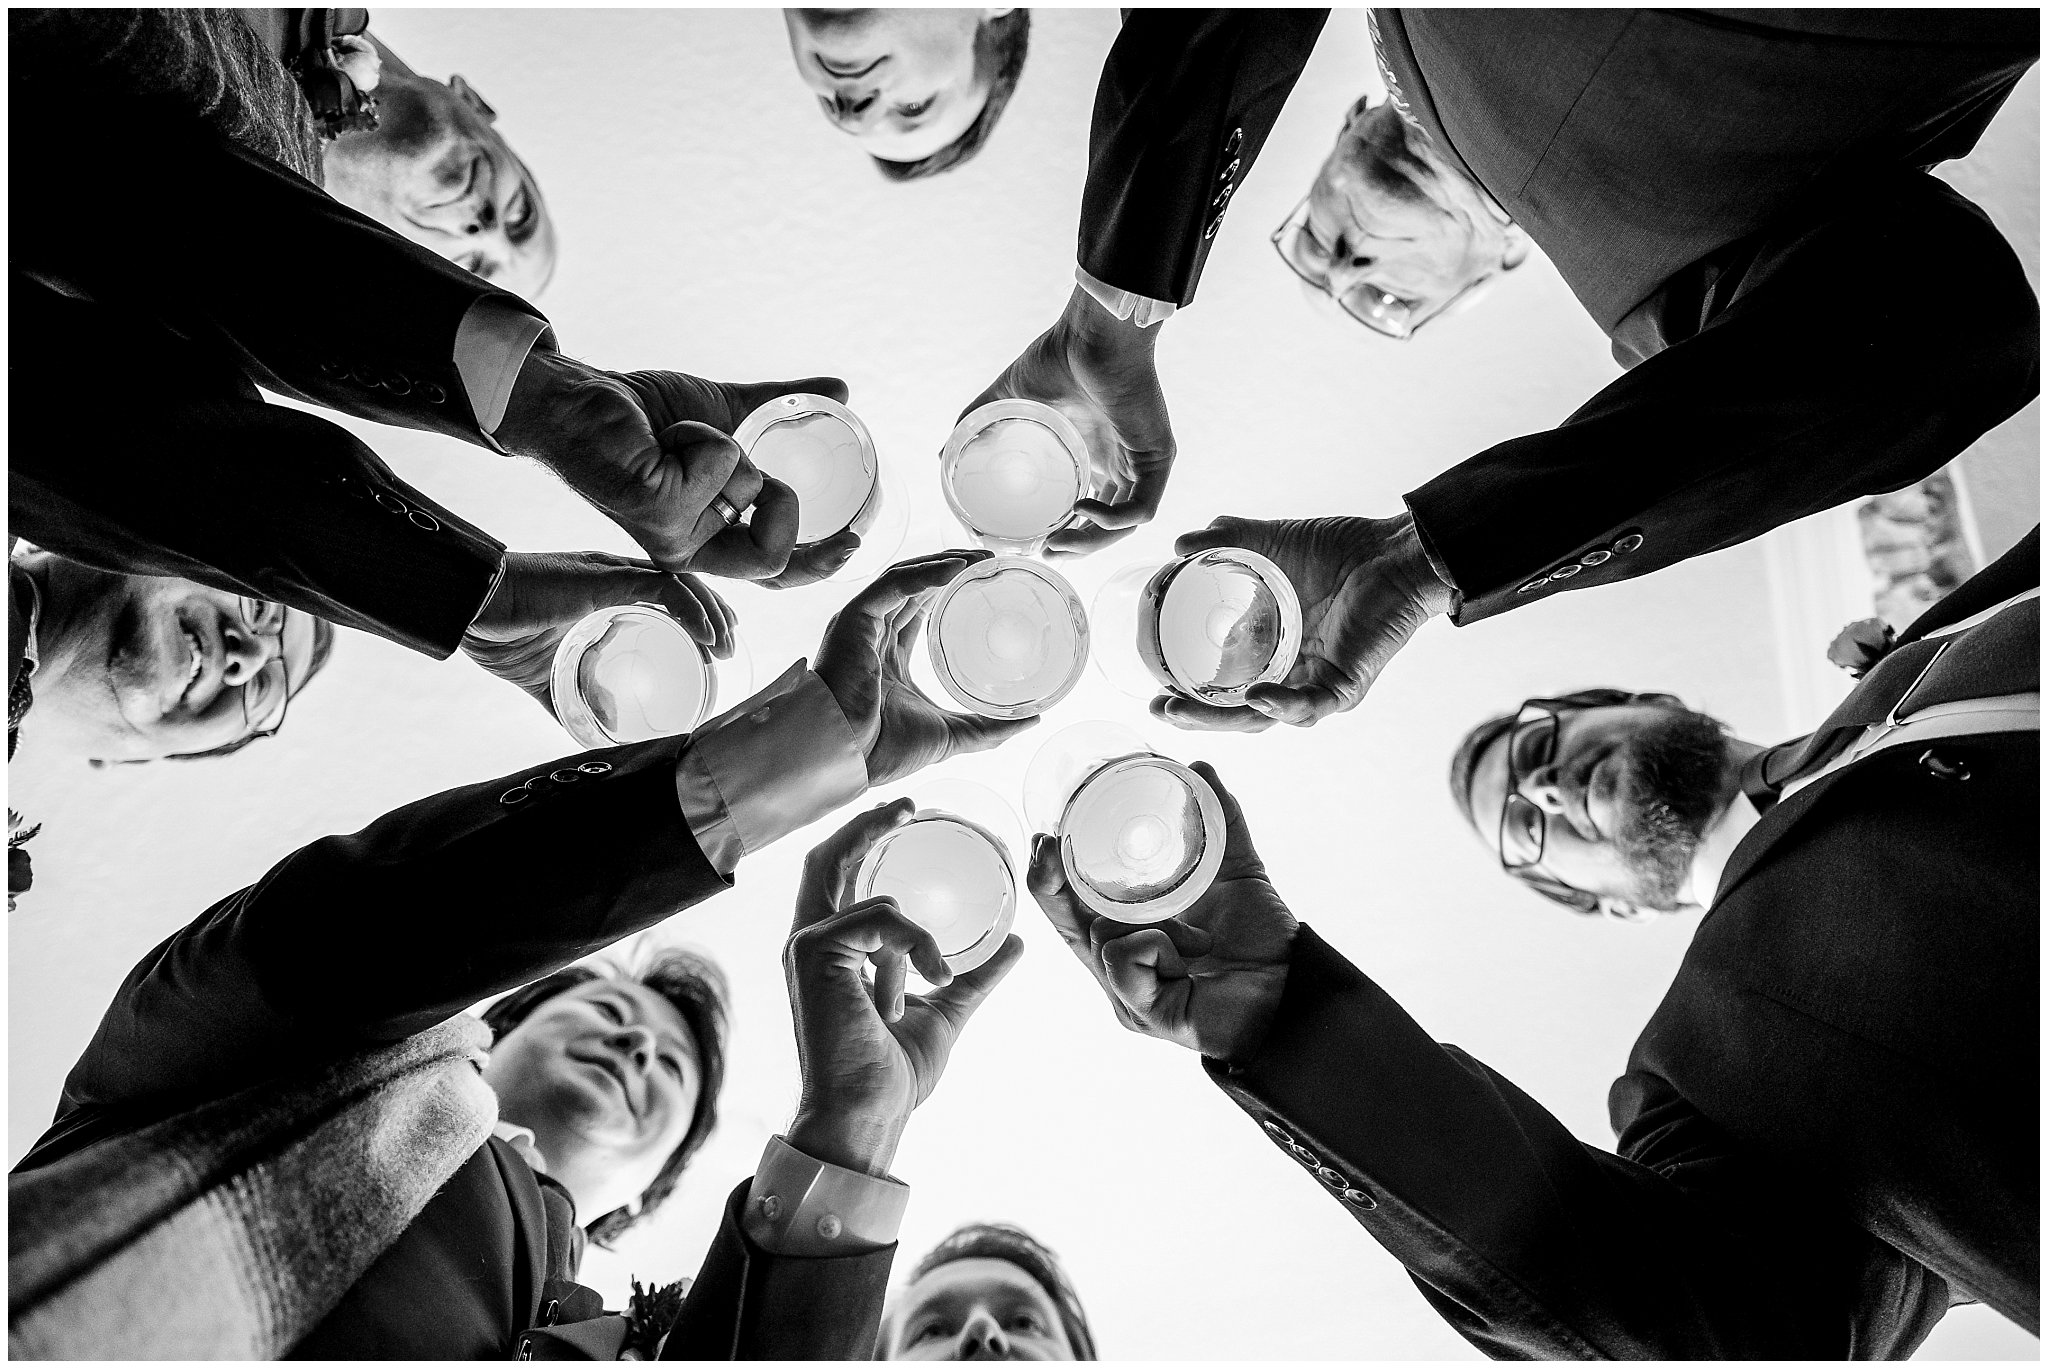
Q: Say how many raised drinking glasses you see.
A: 7